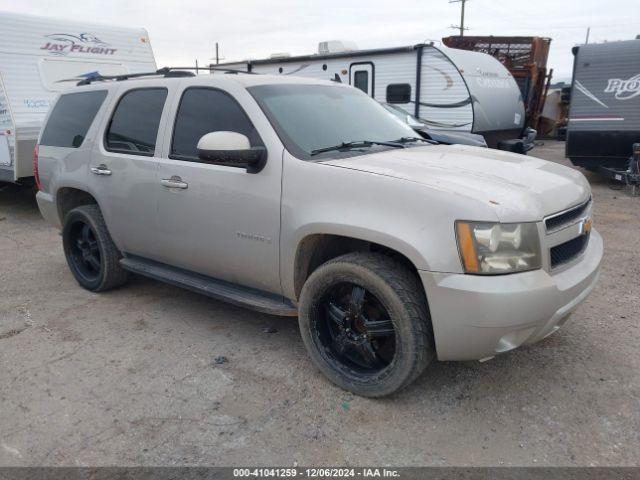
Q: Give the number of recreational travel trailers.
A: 3